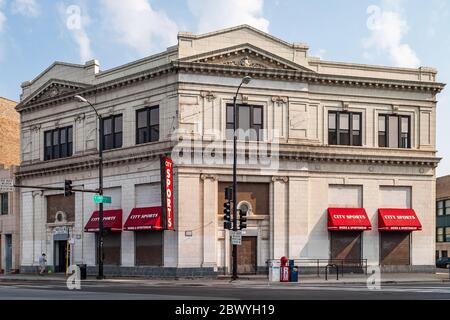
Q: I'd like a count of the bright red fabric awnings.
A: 4